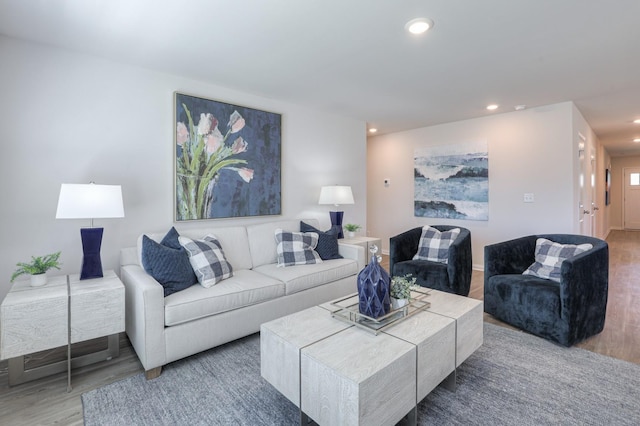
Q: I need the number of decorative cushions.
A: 6